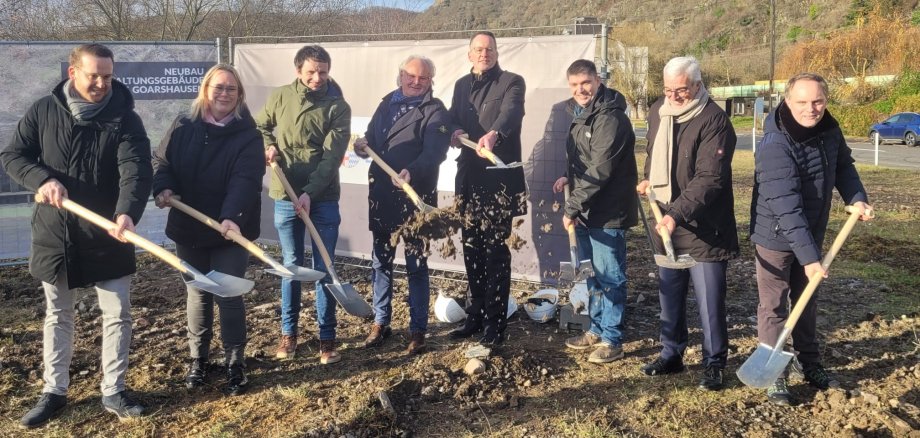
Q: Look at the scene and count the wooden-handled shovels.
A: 8